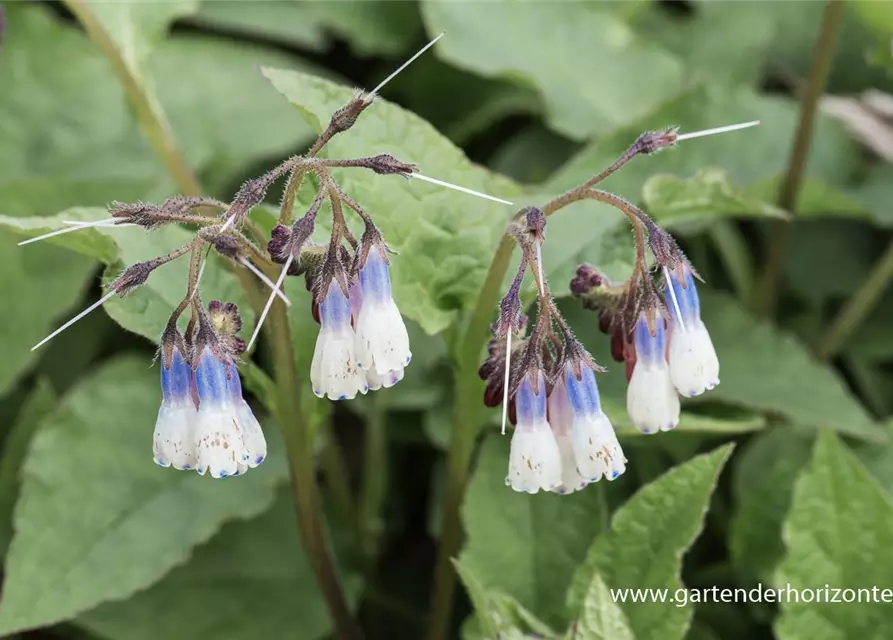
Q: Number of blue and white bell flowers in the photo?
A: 11